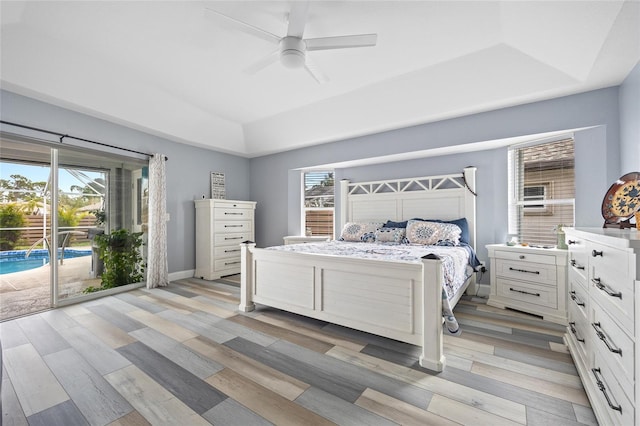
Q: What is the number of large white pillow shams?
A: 2